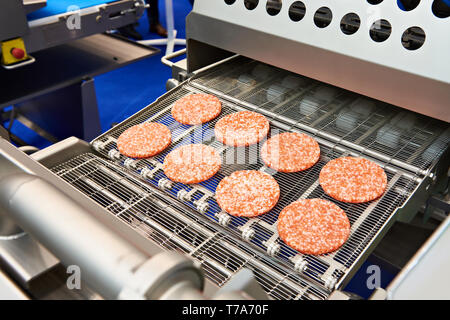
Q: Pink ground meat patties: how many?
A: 8